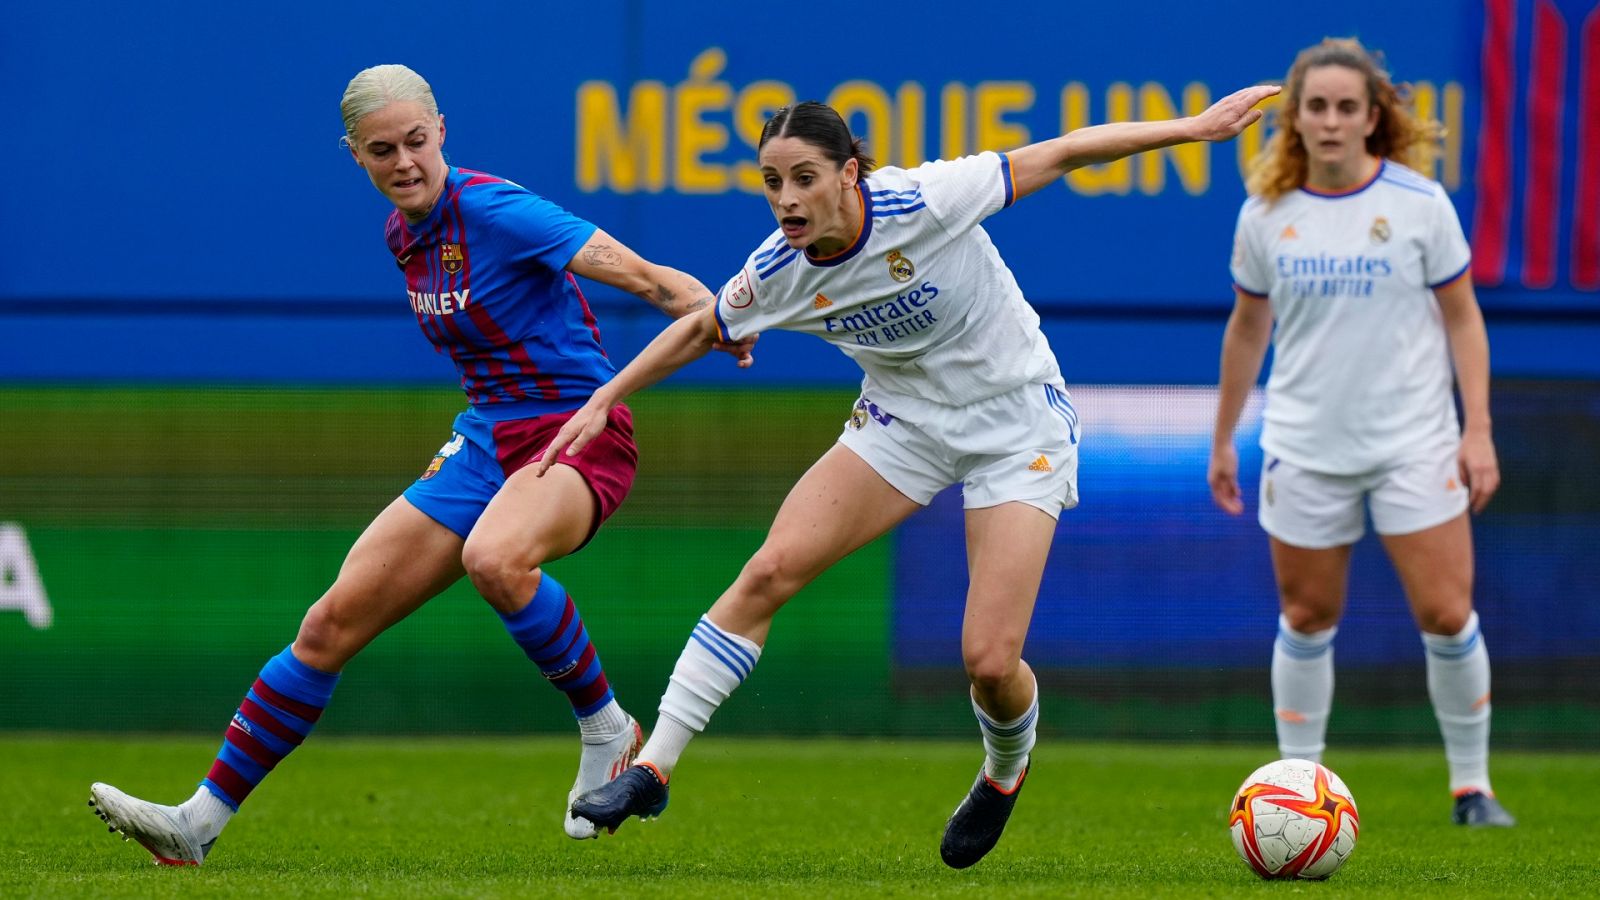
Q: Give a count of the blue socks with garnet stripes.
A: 2